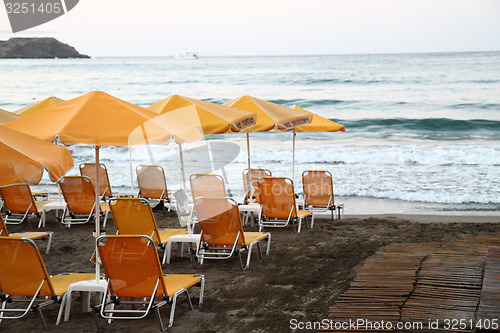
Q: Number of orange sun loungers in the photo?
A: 13